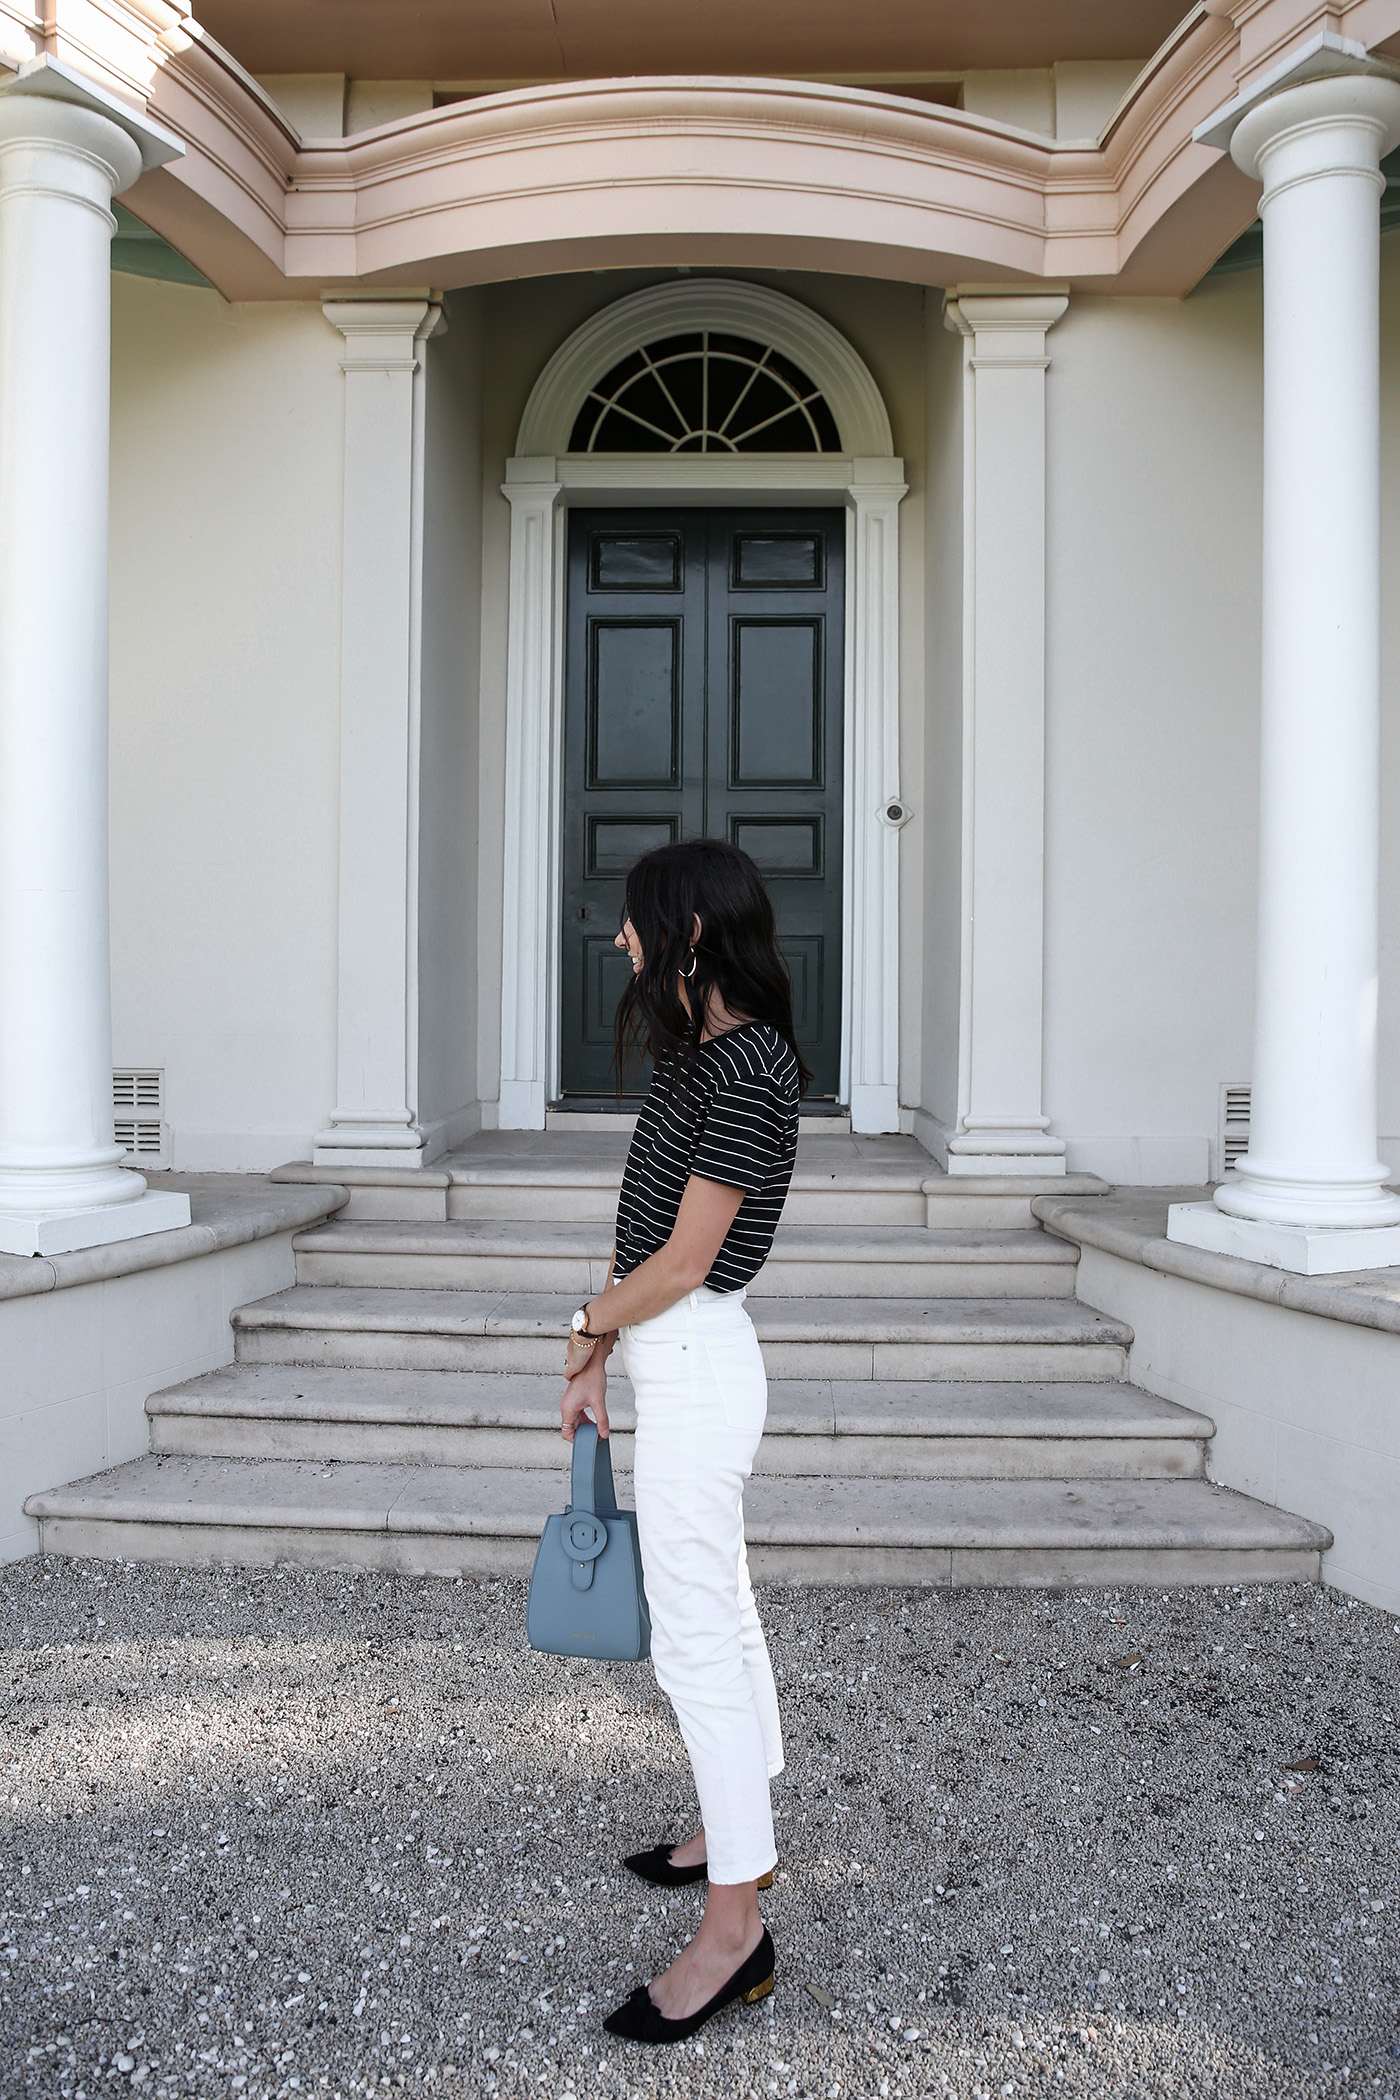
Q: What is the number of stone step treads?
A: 5